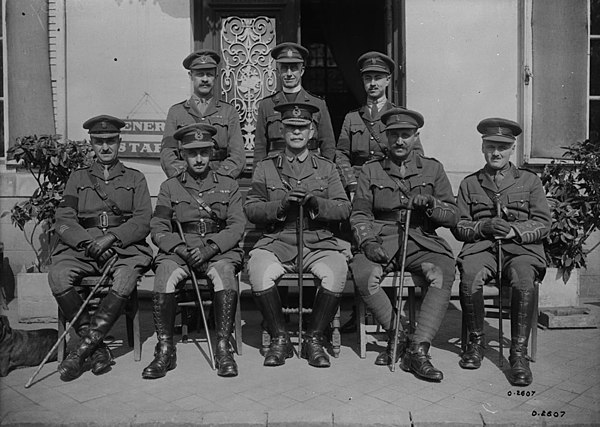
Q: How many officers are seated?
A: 5